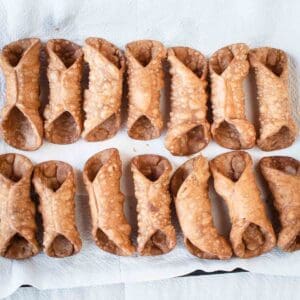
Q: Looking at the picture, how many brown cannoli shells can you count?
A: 14